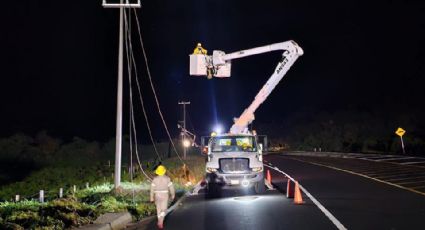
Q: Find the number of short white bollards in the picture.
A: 5